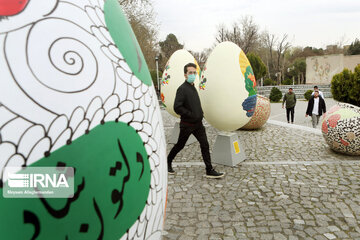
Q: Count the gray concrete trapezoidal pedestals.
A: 2